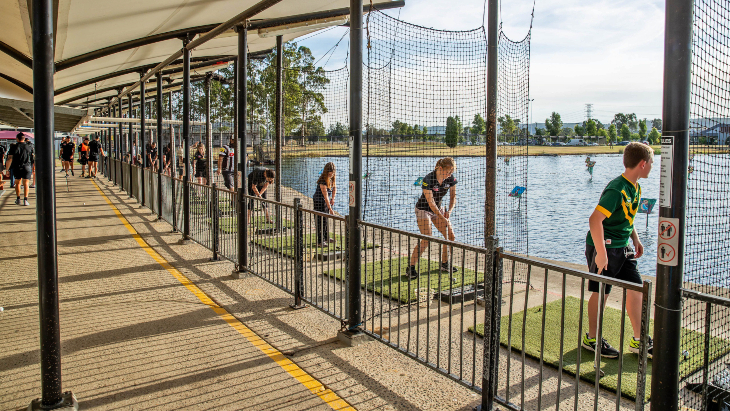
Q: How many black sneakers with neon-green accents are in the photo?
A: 2